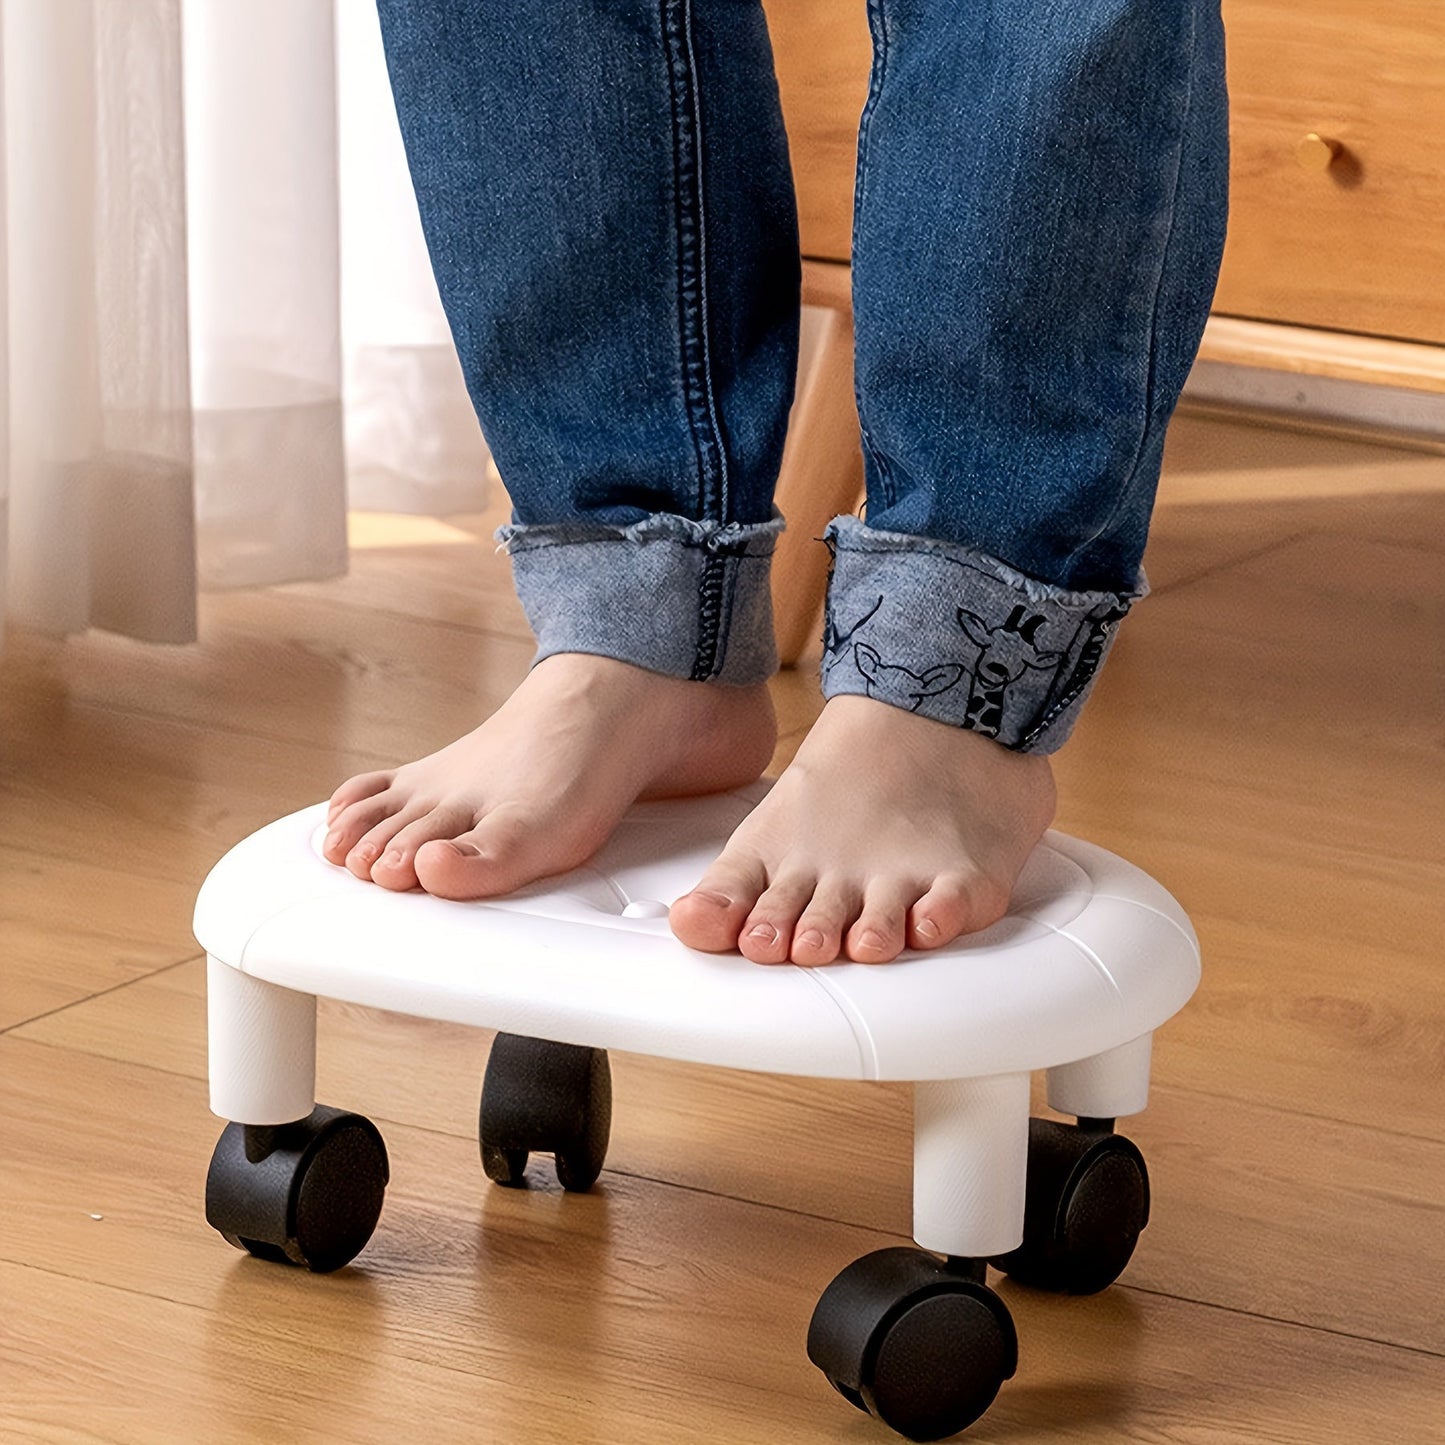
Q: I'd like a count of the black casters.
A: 4